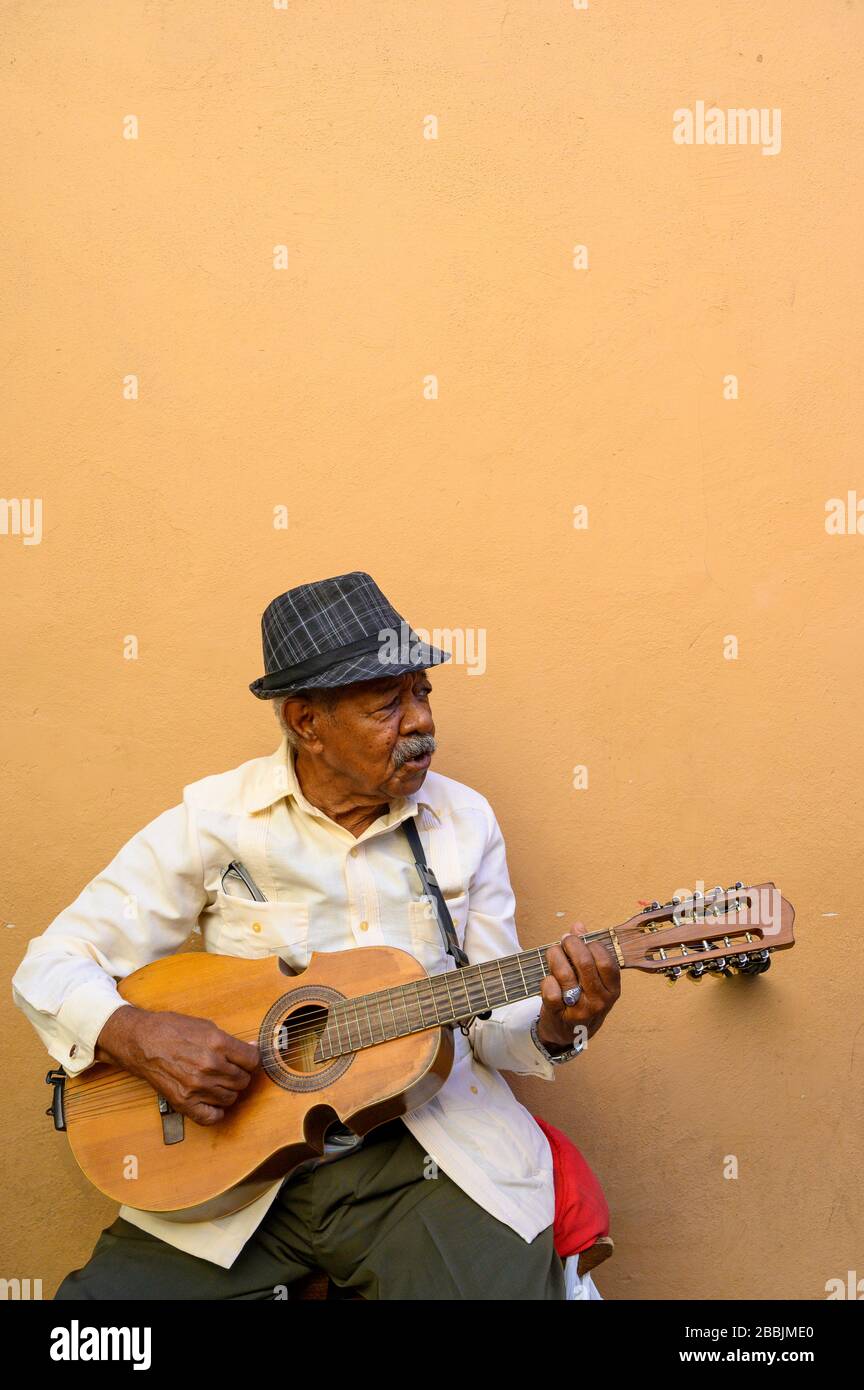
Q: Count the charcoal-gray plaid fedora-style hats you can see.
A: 1